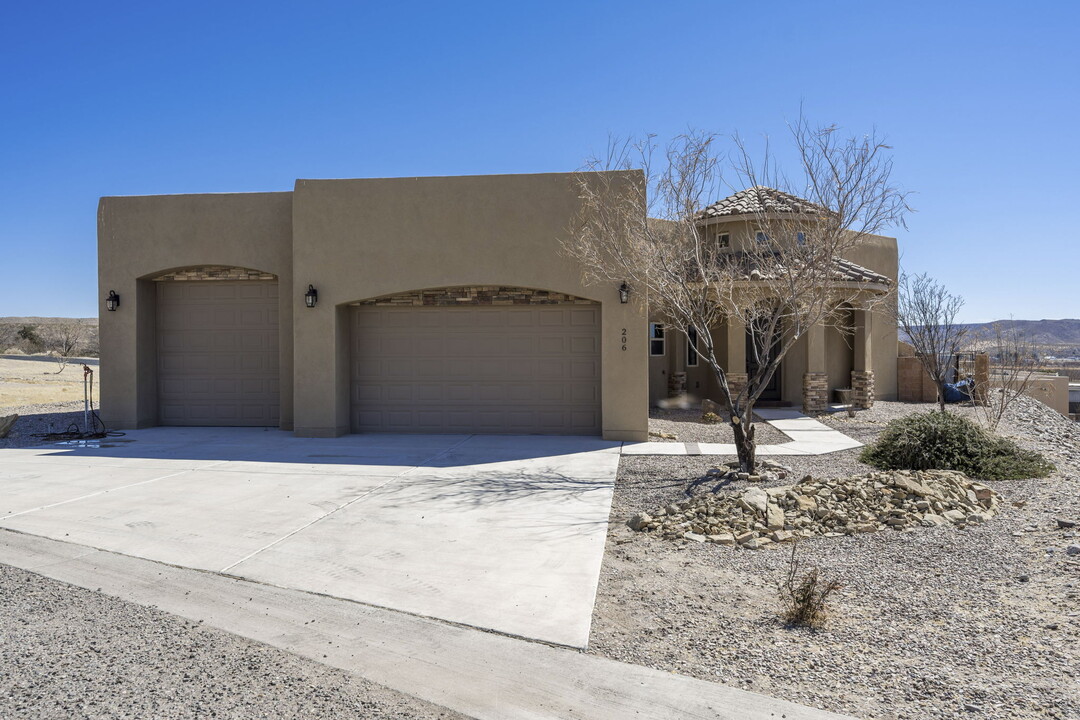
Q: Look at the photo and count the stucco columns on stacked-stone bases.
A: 4